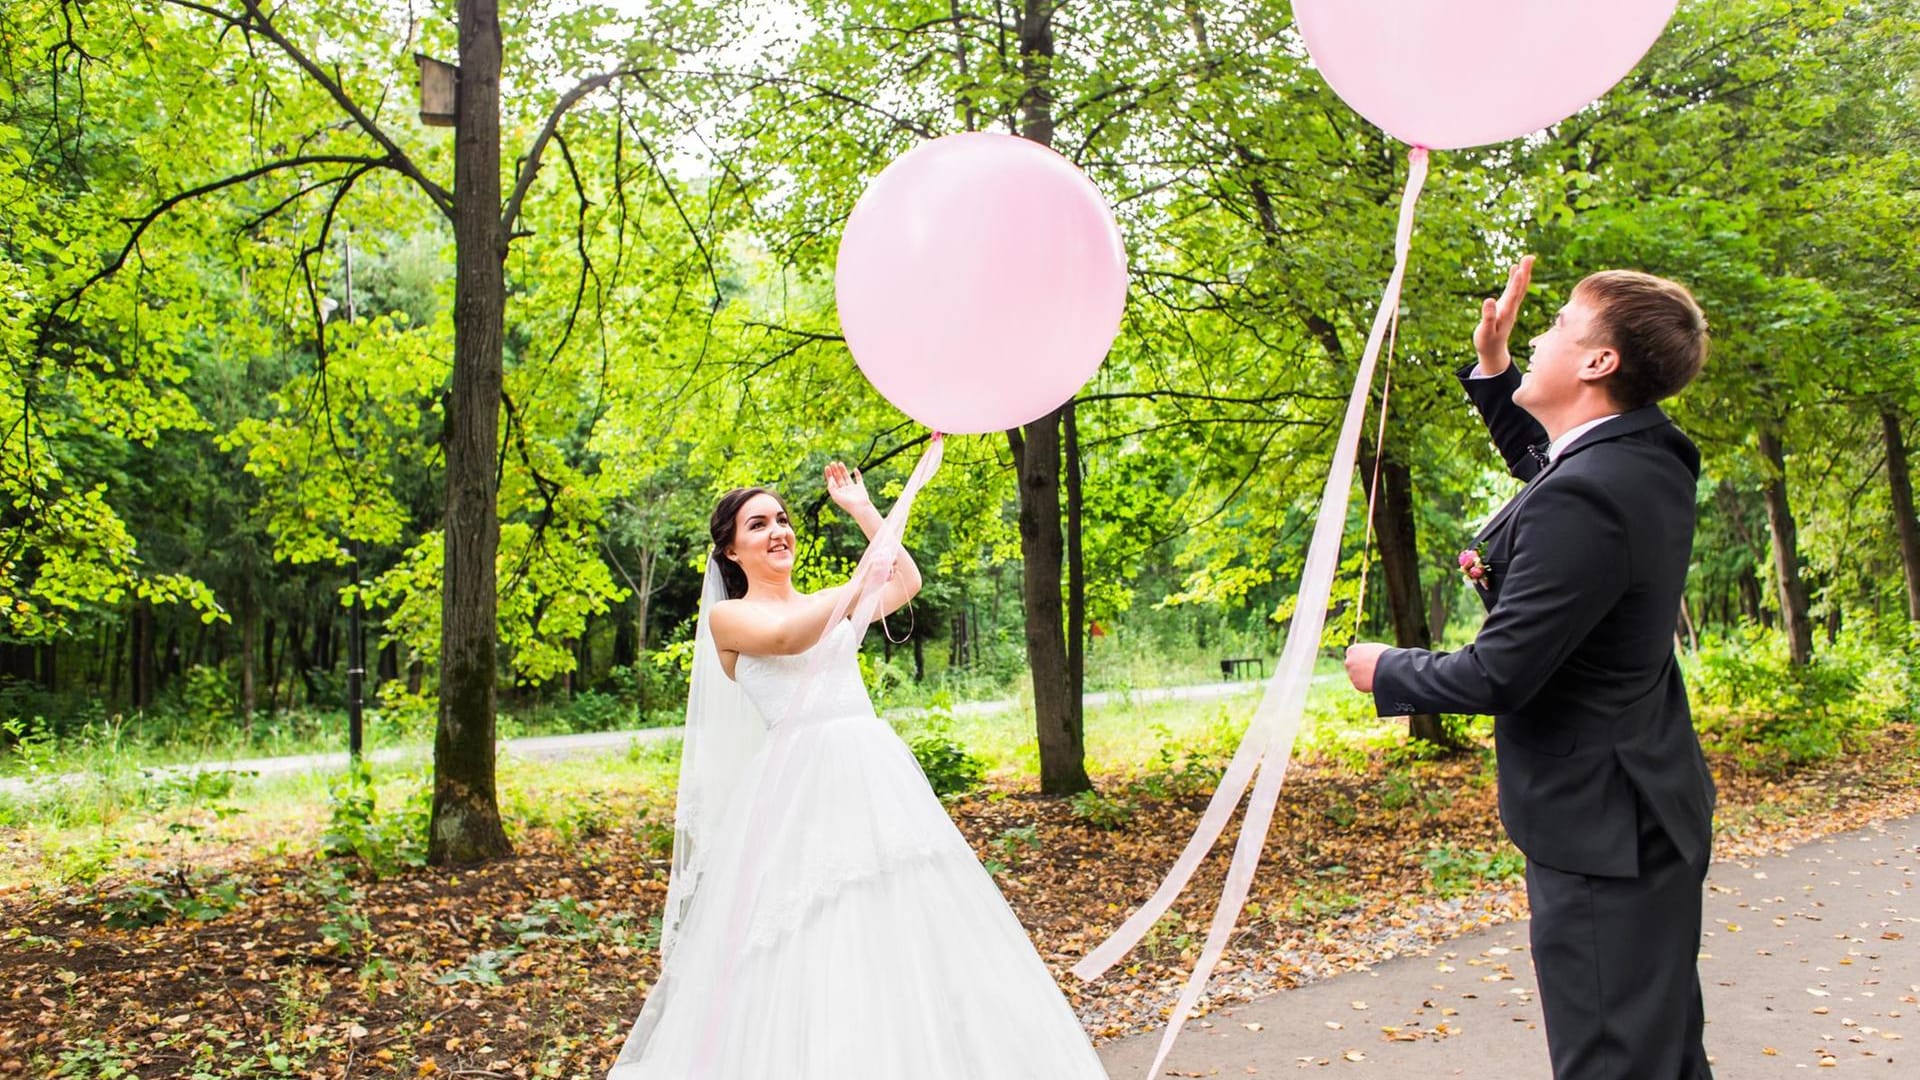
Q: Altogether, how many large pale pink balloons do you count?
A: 2